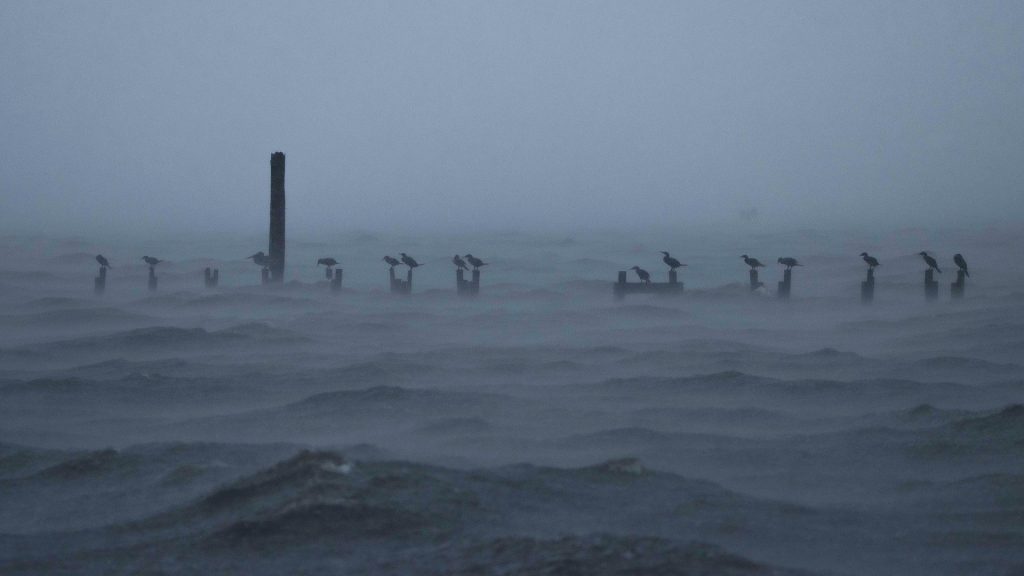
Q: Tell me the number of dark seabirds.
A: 15